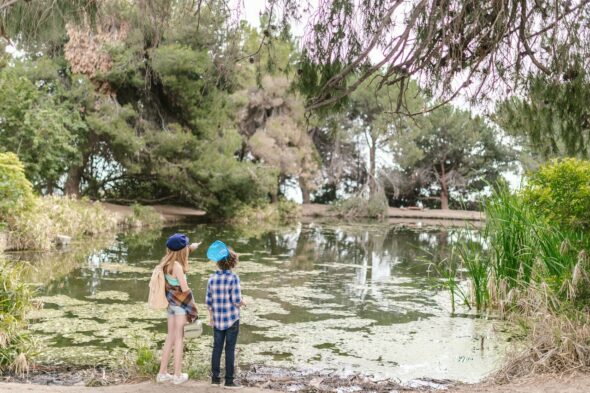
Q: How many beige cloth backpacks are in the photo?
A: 1